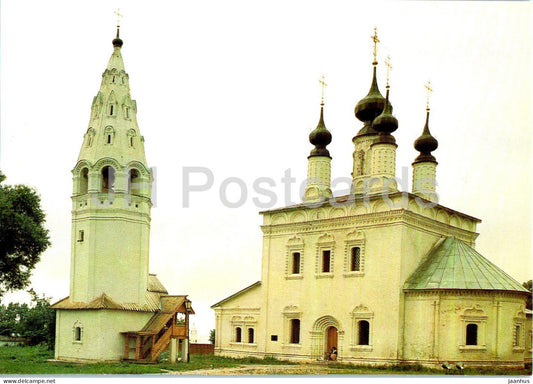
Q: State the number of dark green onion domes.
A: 5